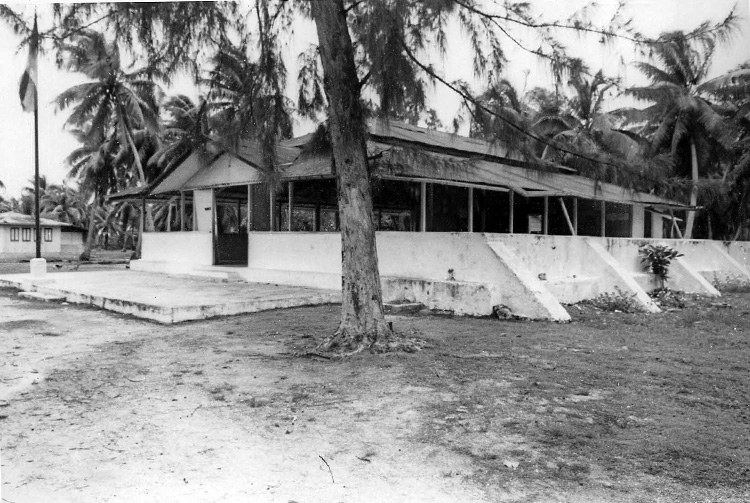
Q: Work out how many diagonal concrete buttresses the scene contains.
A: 4